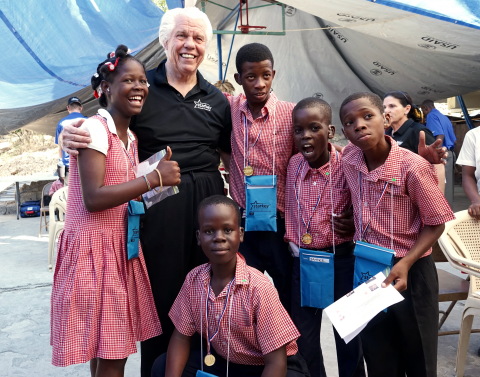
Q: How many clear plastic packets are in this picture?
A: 1